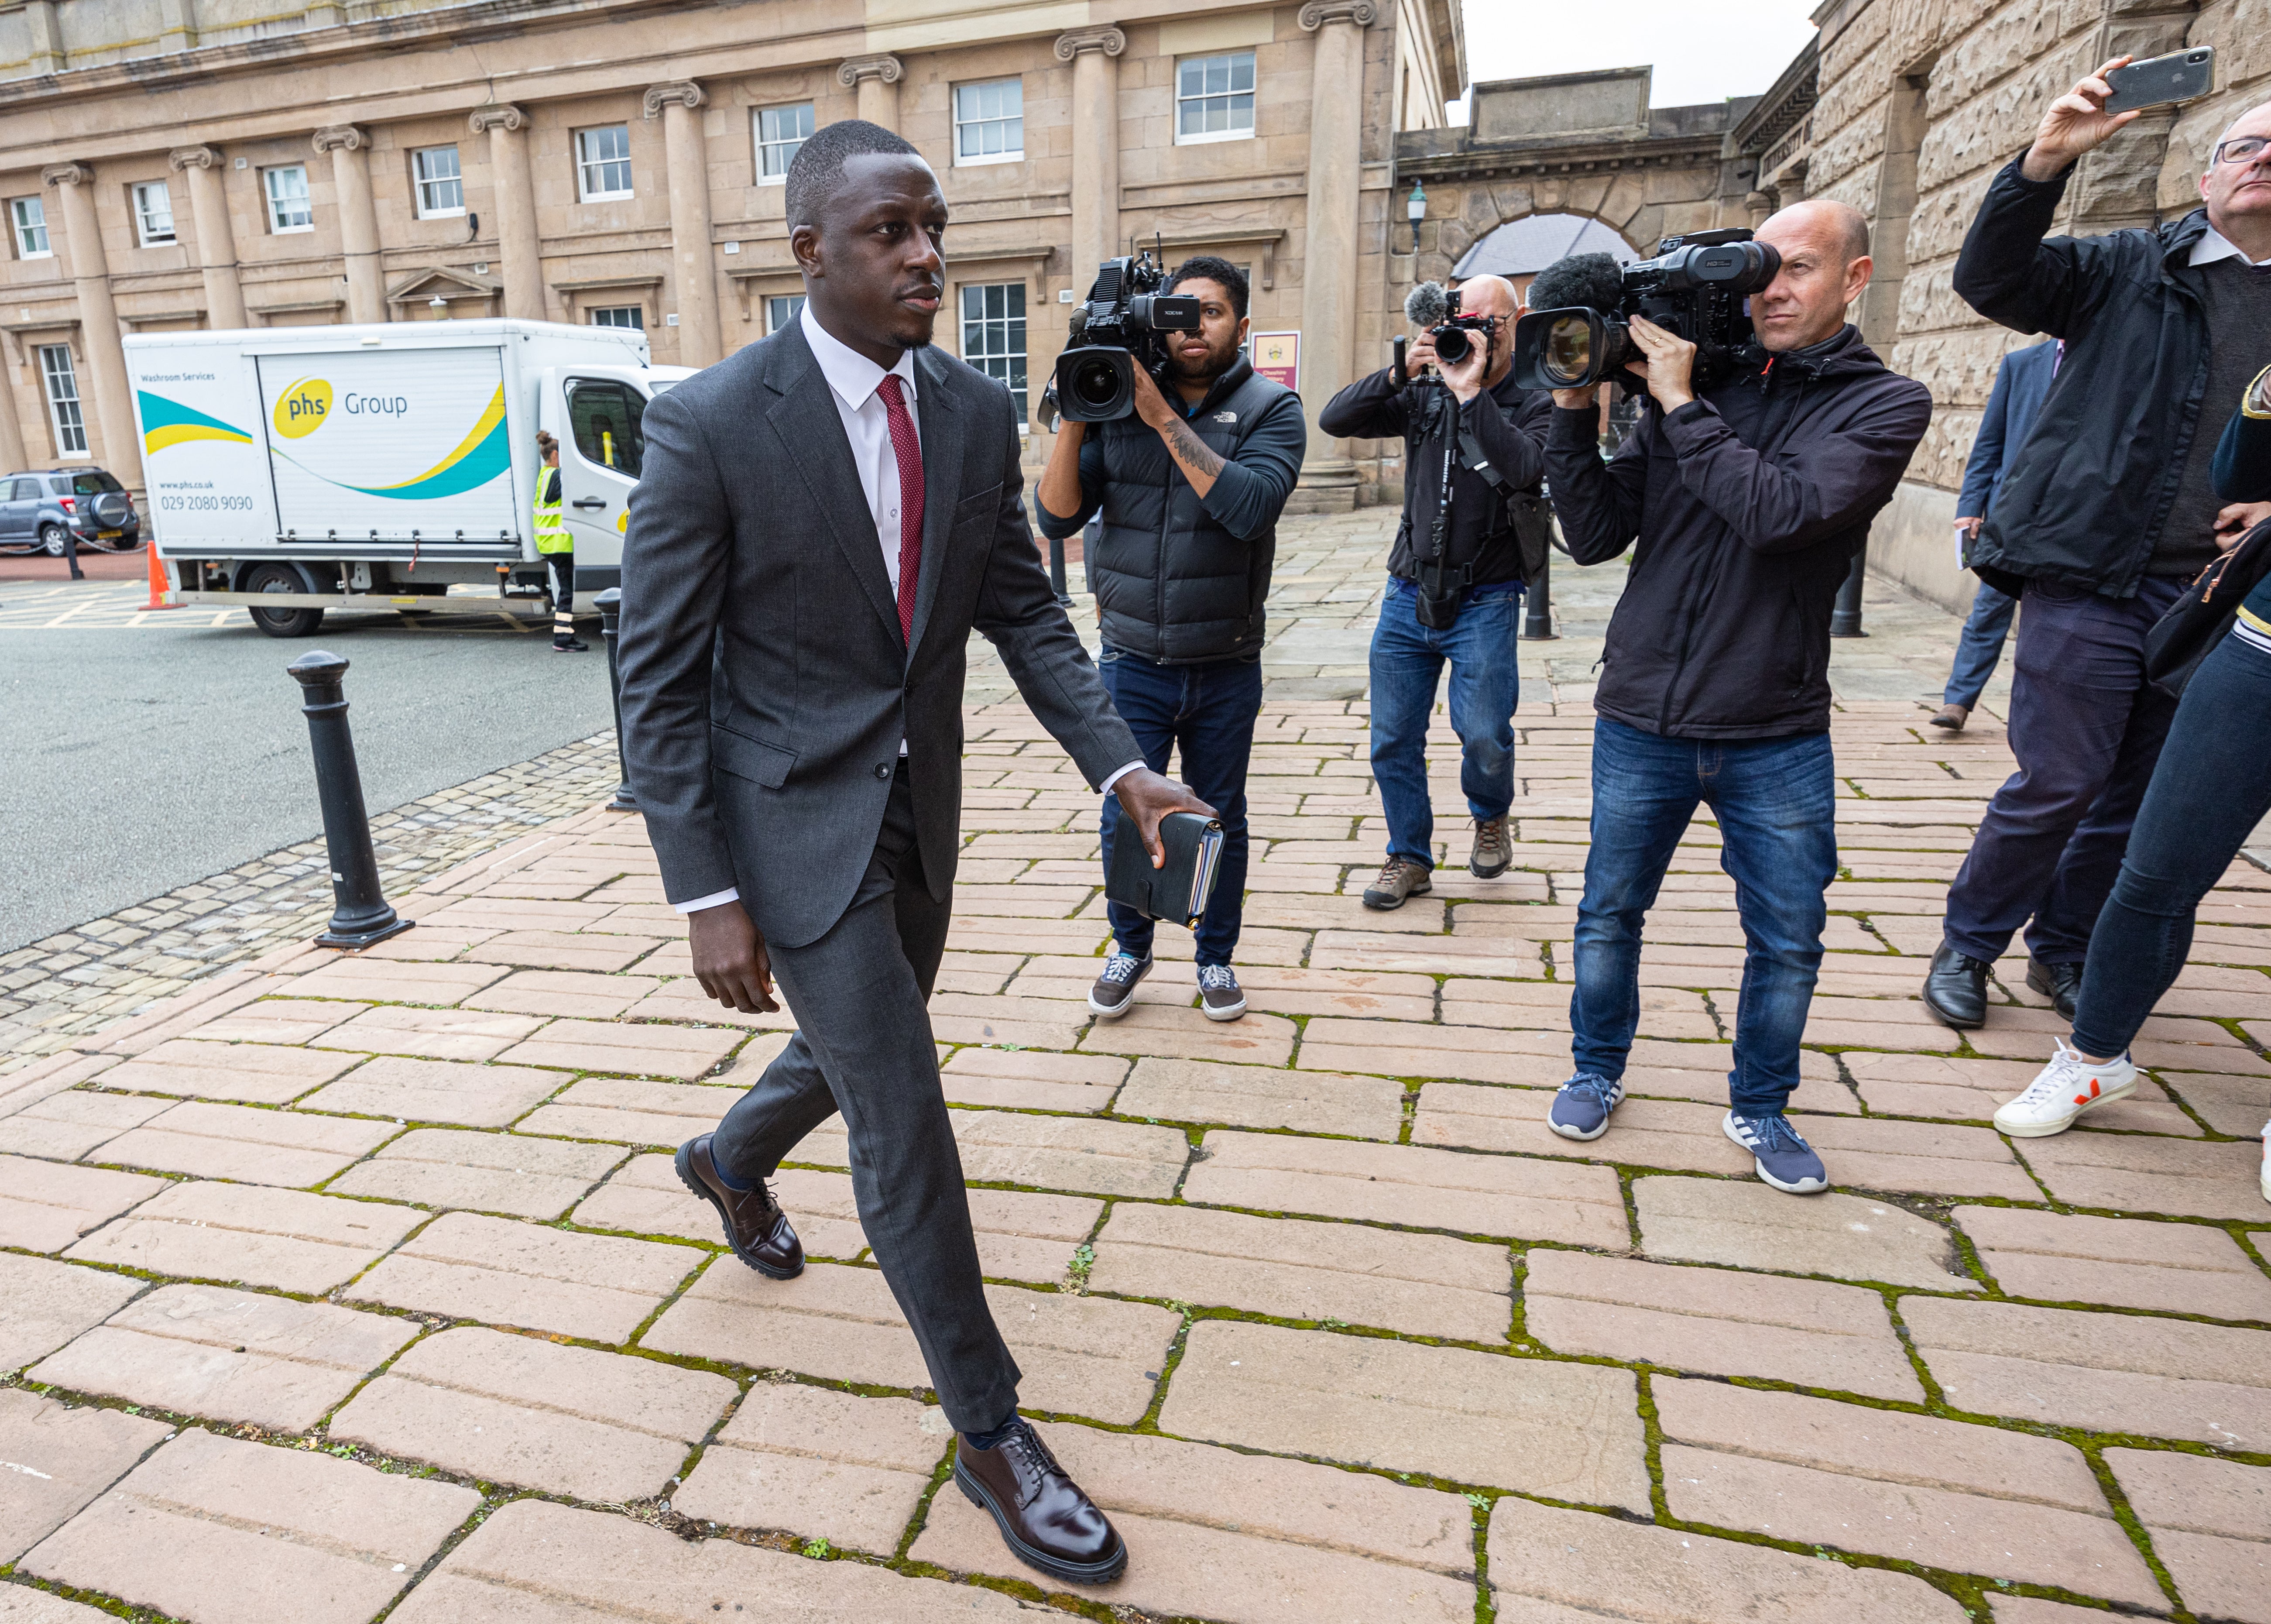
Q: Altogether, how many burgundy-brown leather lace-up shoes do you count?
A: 2